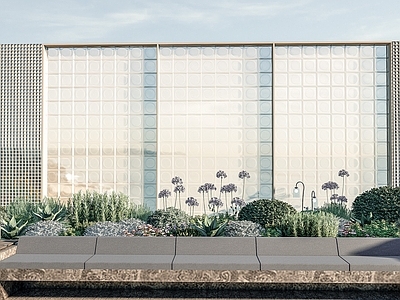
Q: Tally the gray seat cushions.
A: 5